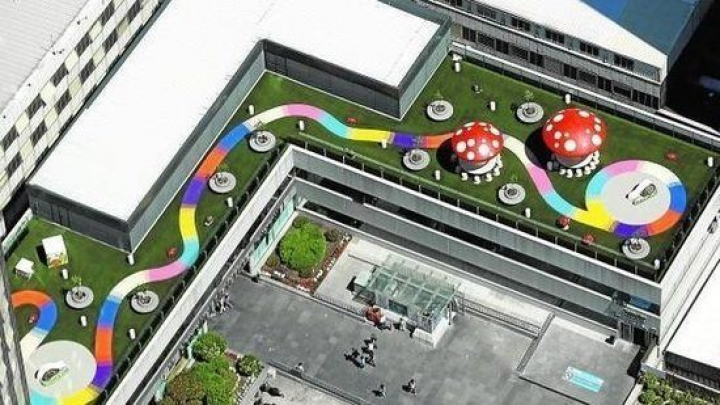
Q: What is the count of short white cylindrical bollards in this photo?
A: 15